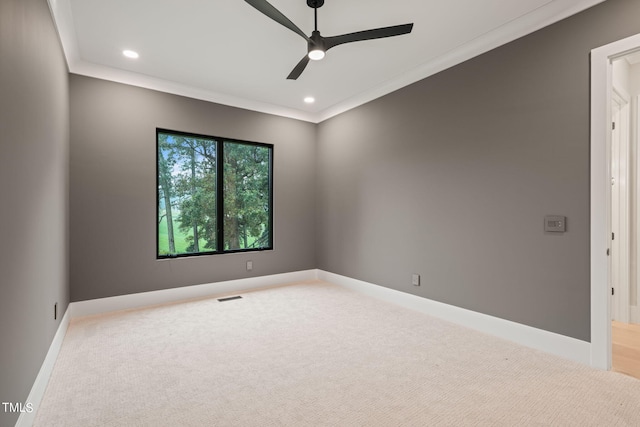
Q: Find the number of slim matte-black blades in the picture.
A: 3